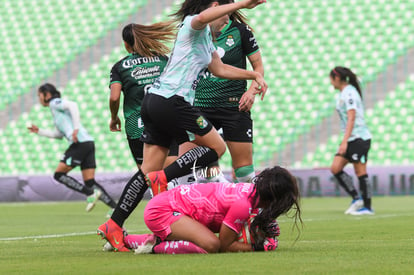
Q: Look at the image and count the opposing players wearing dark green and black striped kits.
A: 2